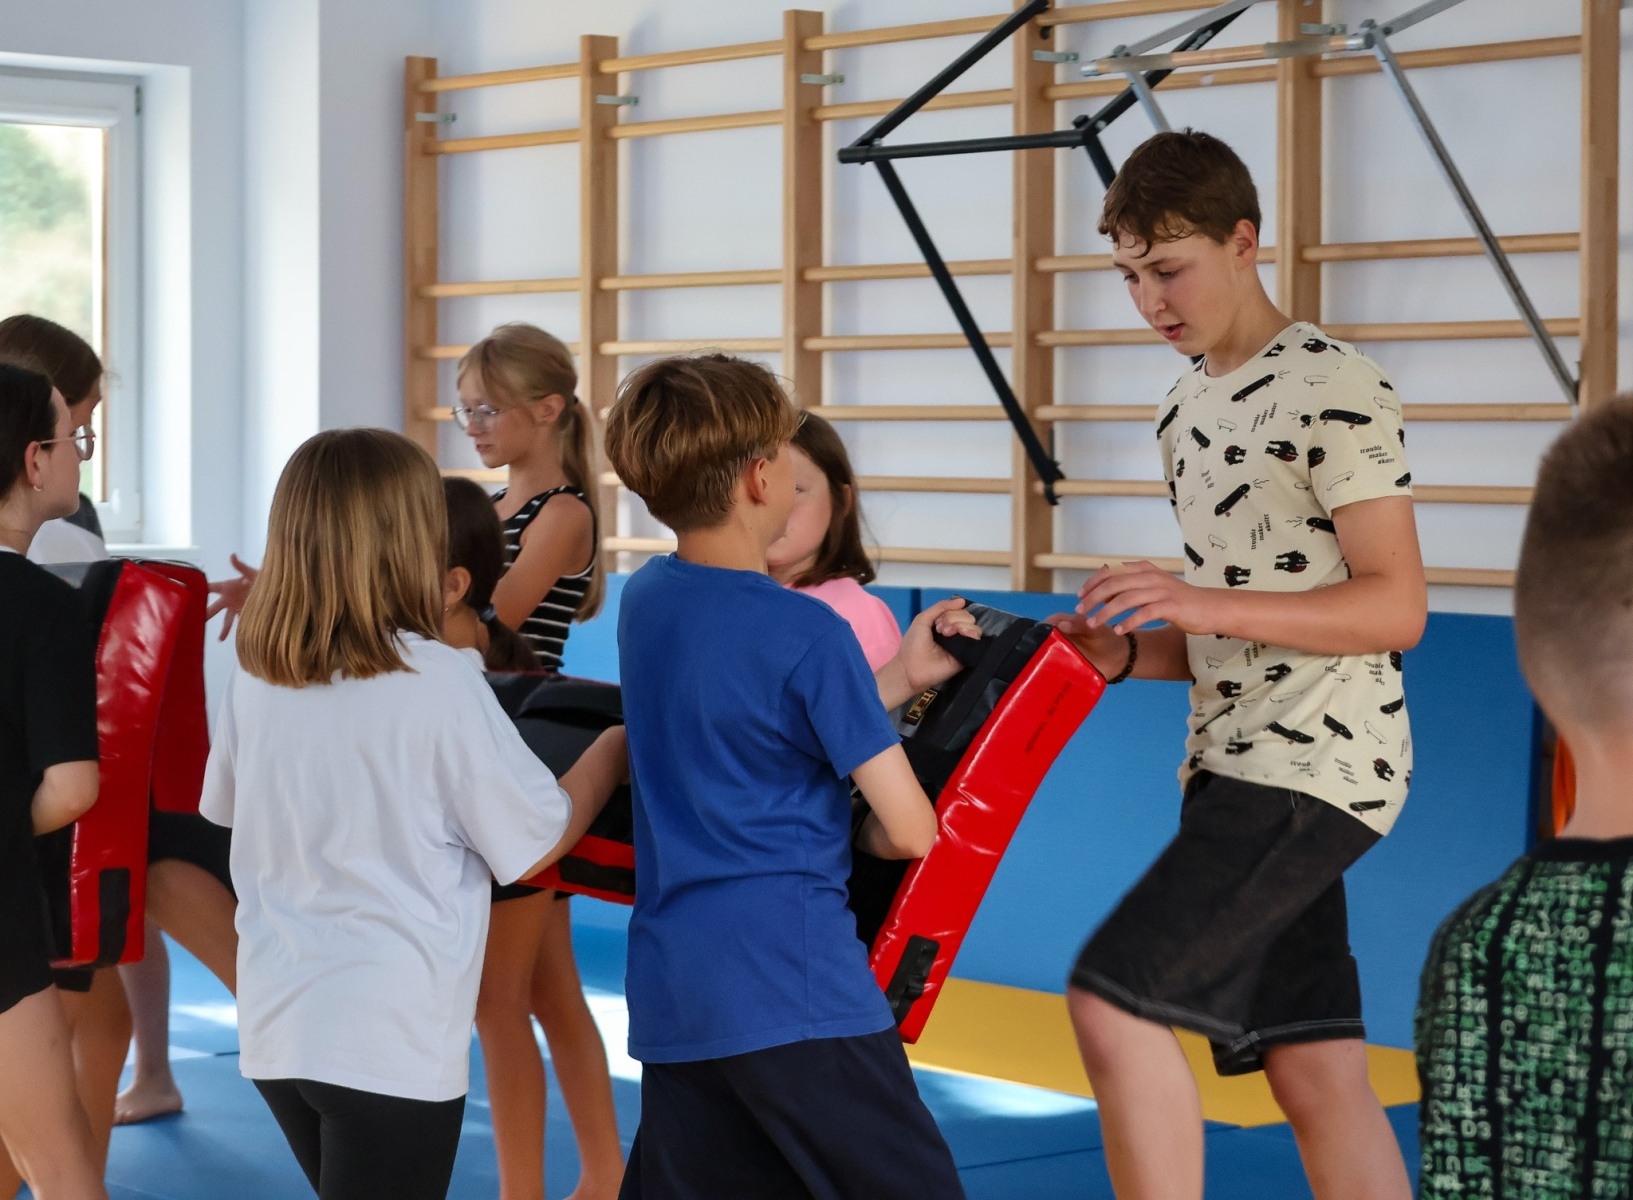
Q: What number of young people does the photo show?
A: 9